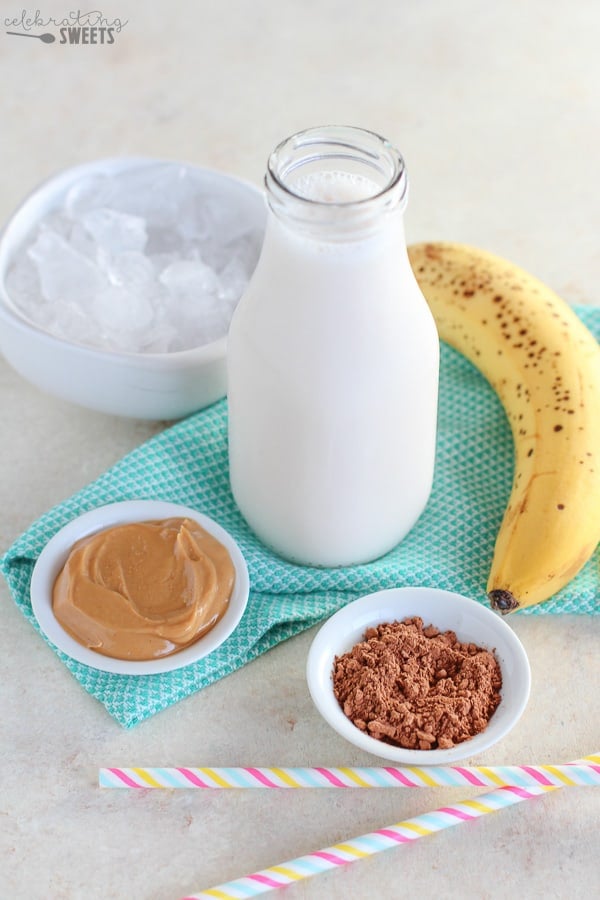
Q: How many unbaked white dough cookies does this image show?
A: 0